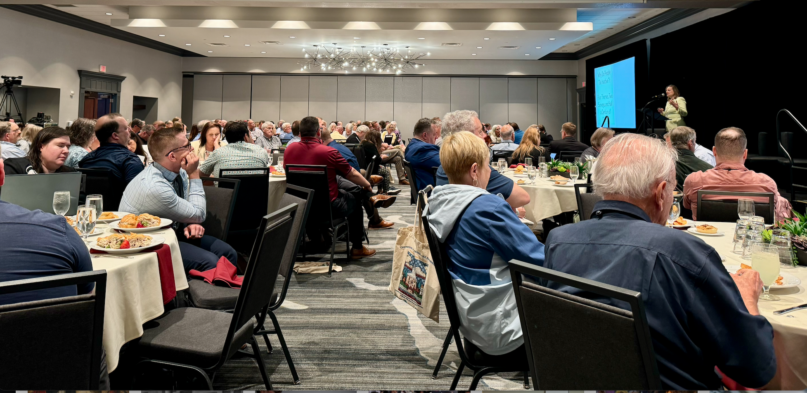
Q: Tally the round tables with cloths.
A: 4